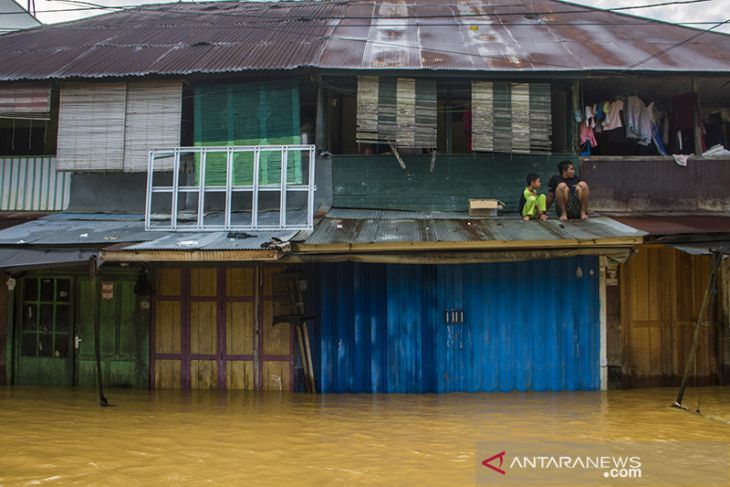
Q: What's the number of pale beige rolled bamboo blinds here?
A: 2